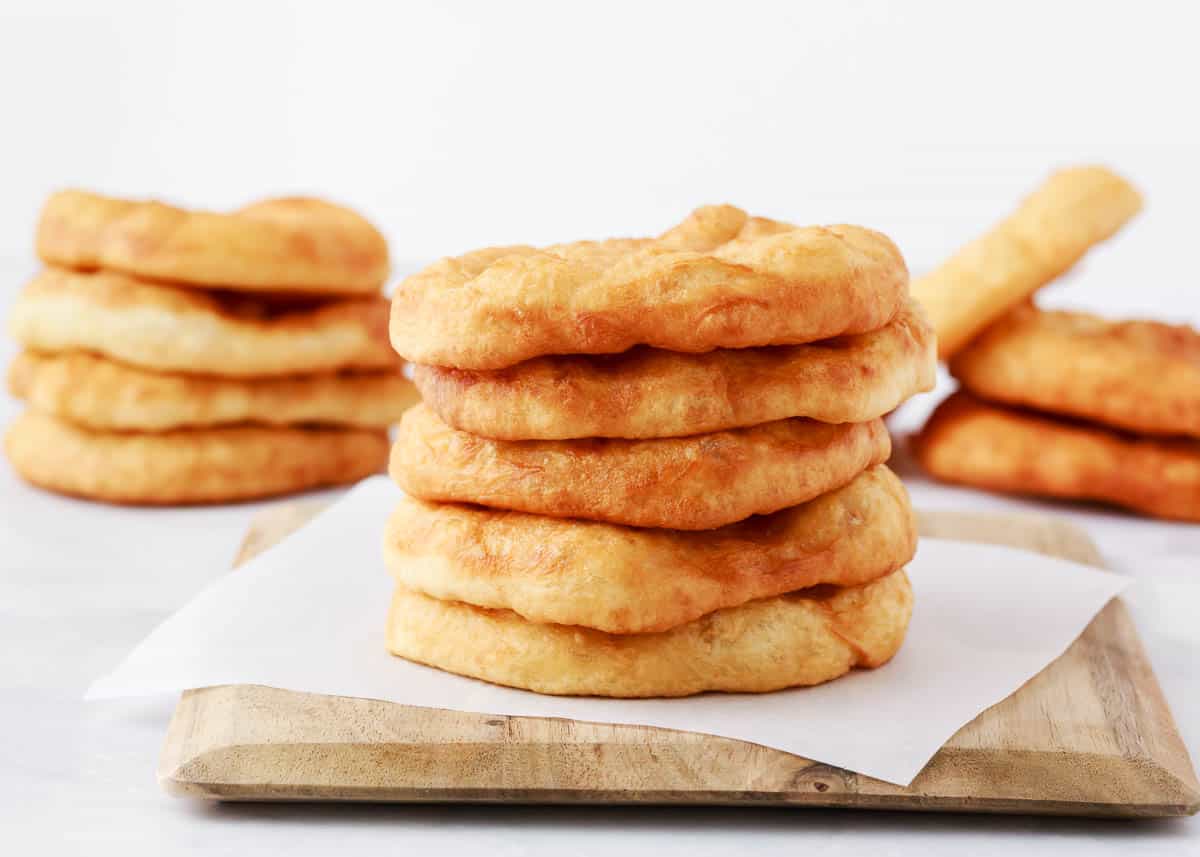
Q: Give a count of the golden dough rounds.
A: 12